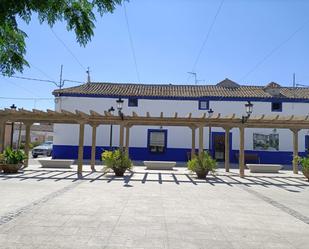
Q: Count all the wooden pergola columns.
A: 11